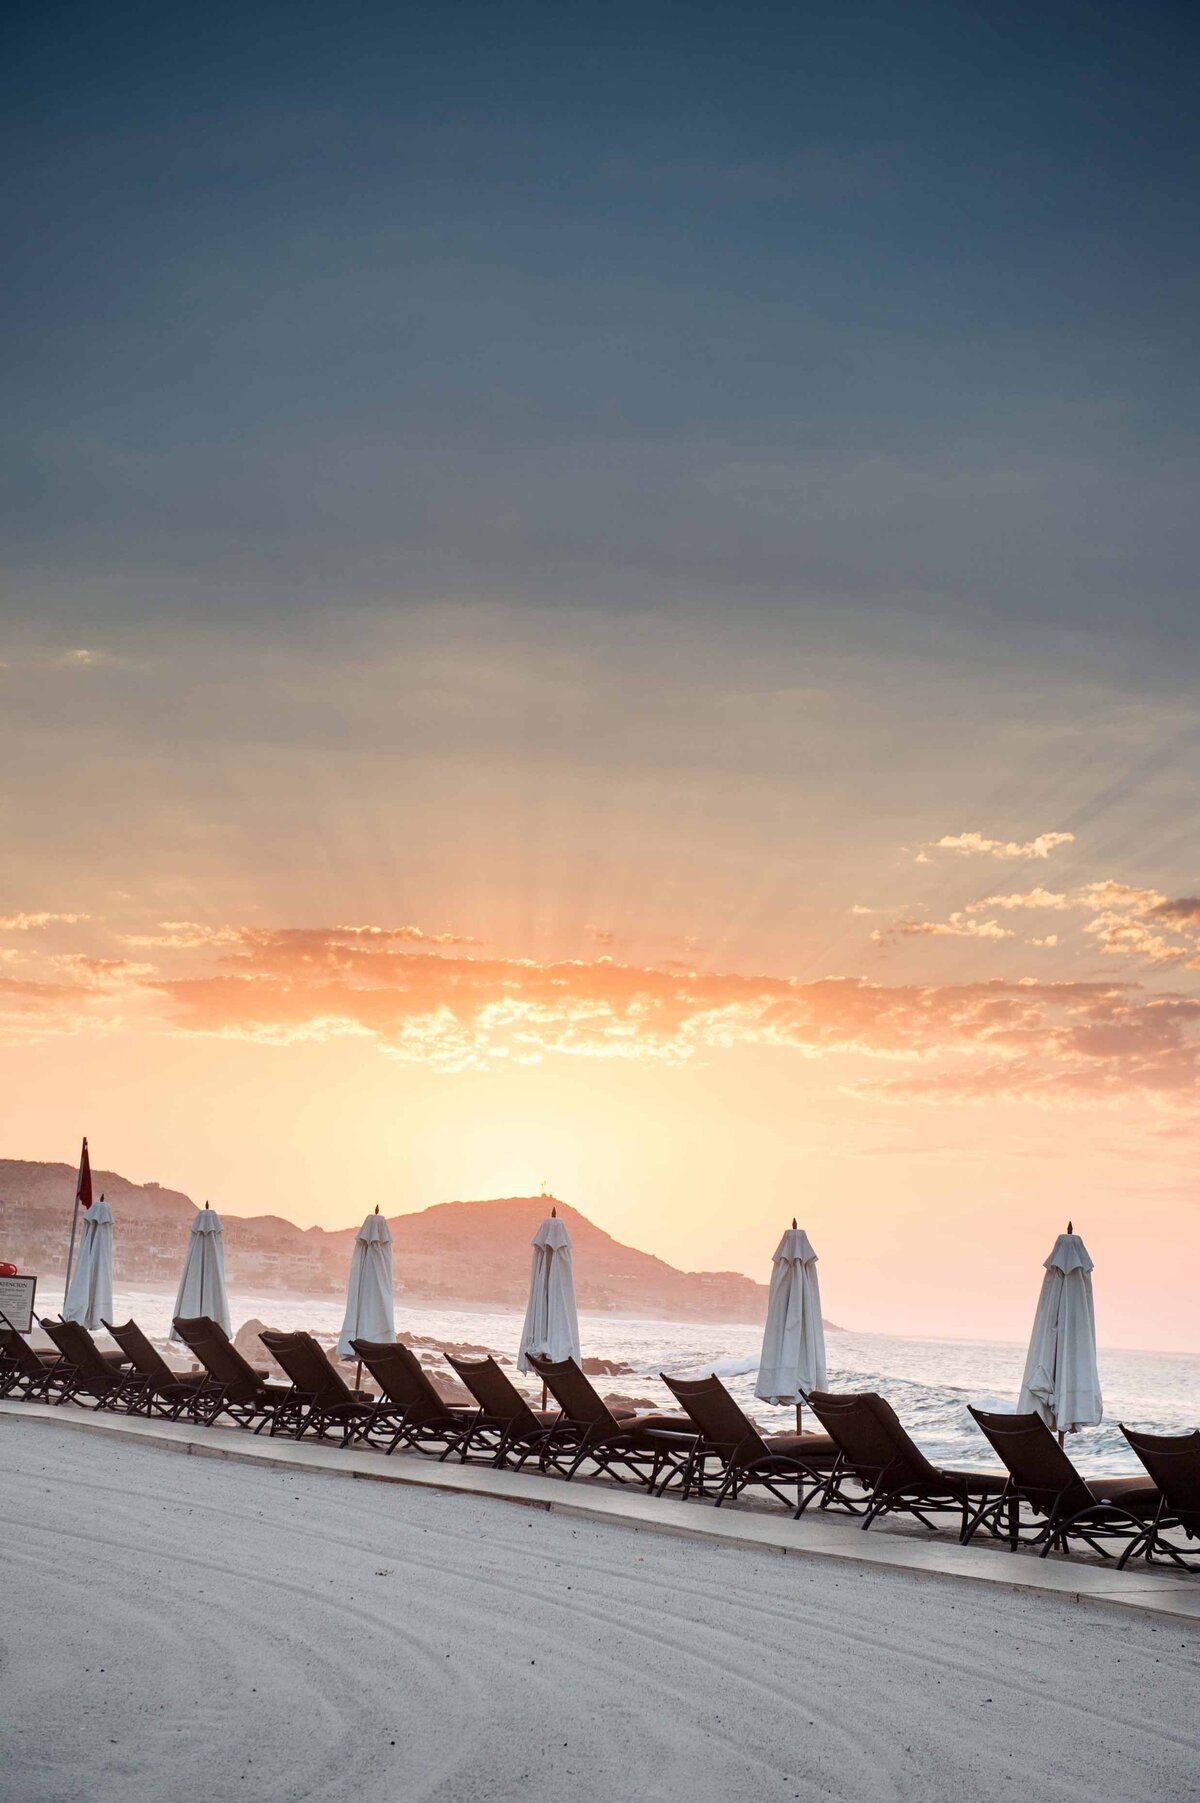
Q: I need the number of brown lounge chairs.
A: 12